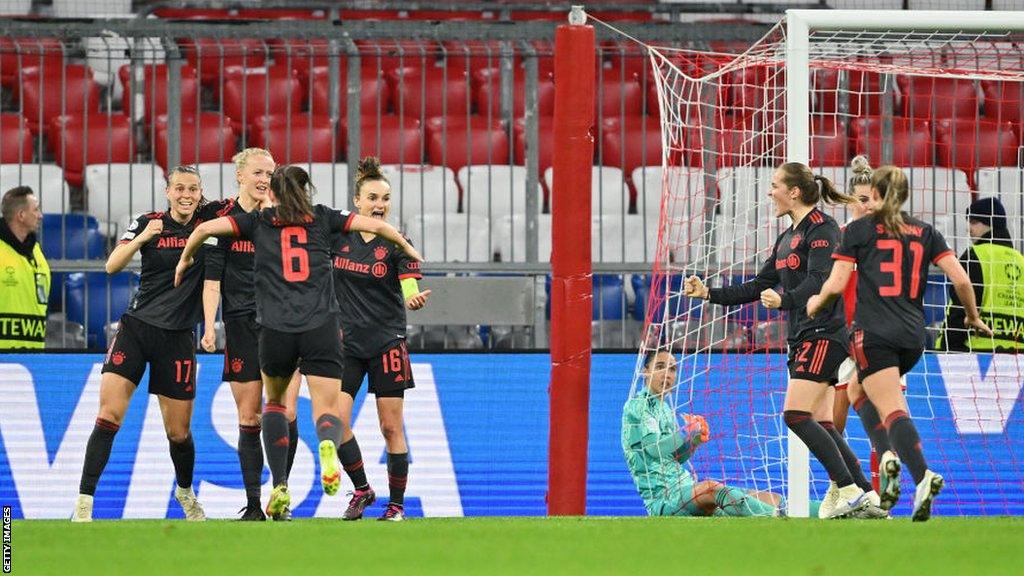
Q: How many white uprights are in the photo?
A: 1